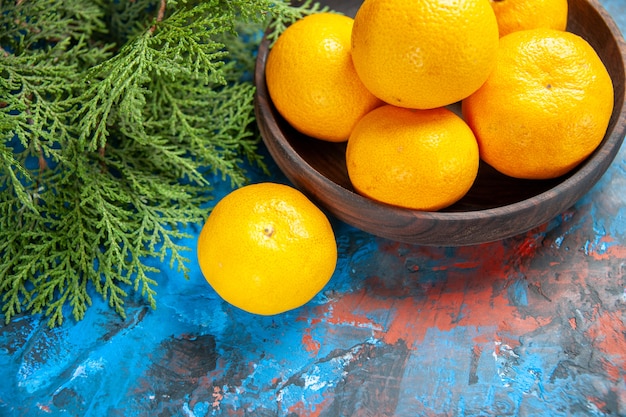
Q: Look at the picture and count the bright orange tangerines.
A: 6